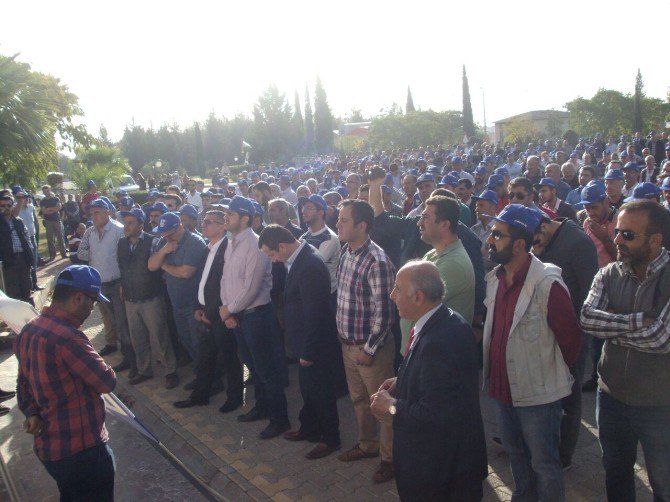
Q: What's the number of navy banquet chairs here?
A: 0